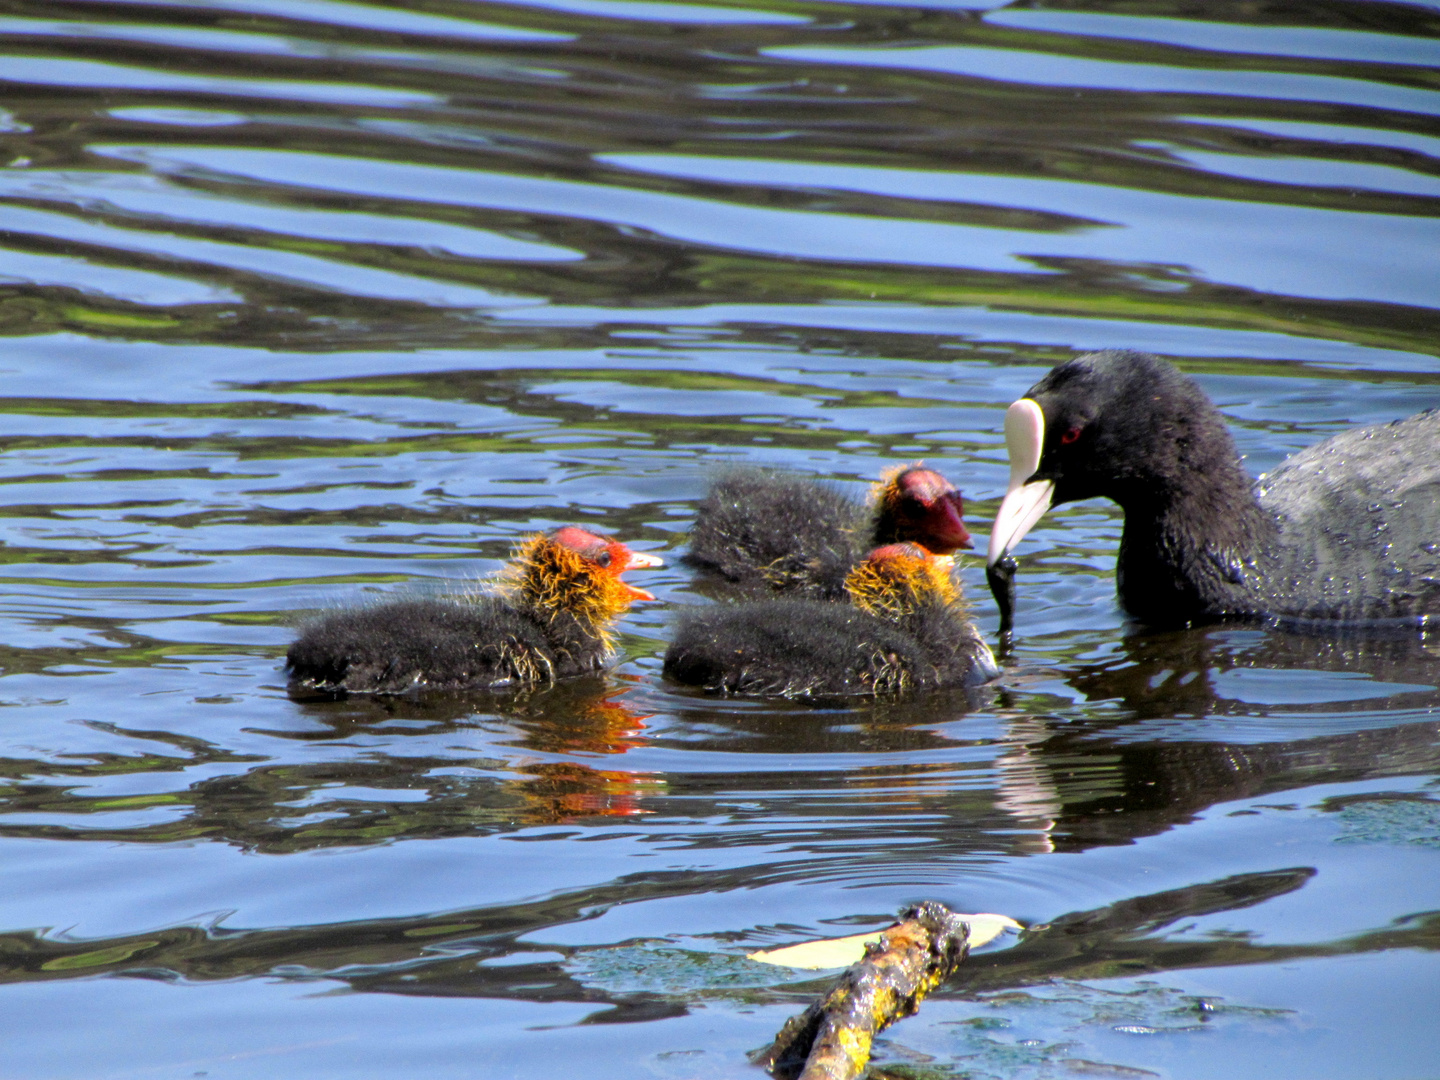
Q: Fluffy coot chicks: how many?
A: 3